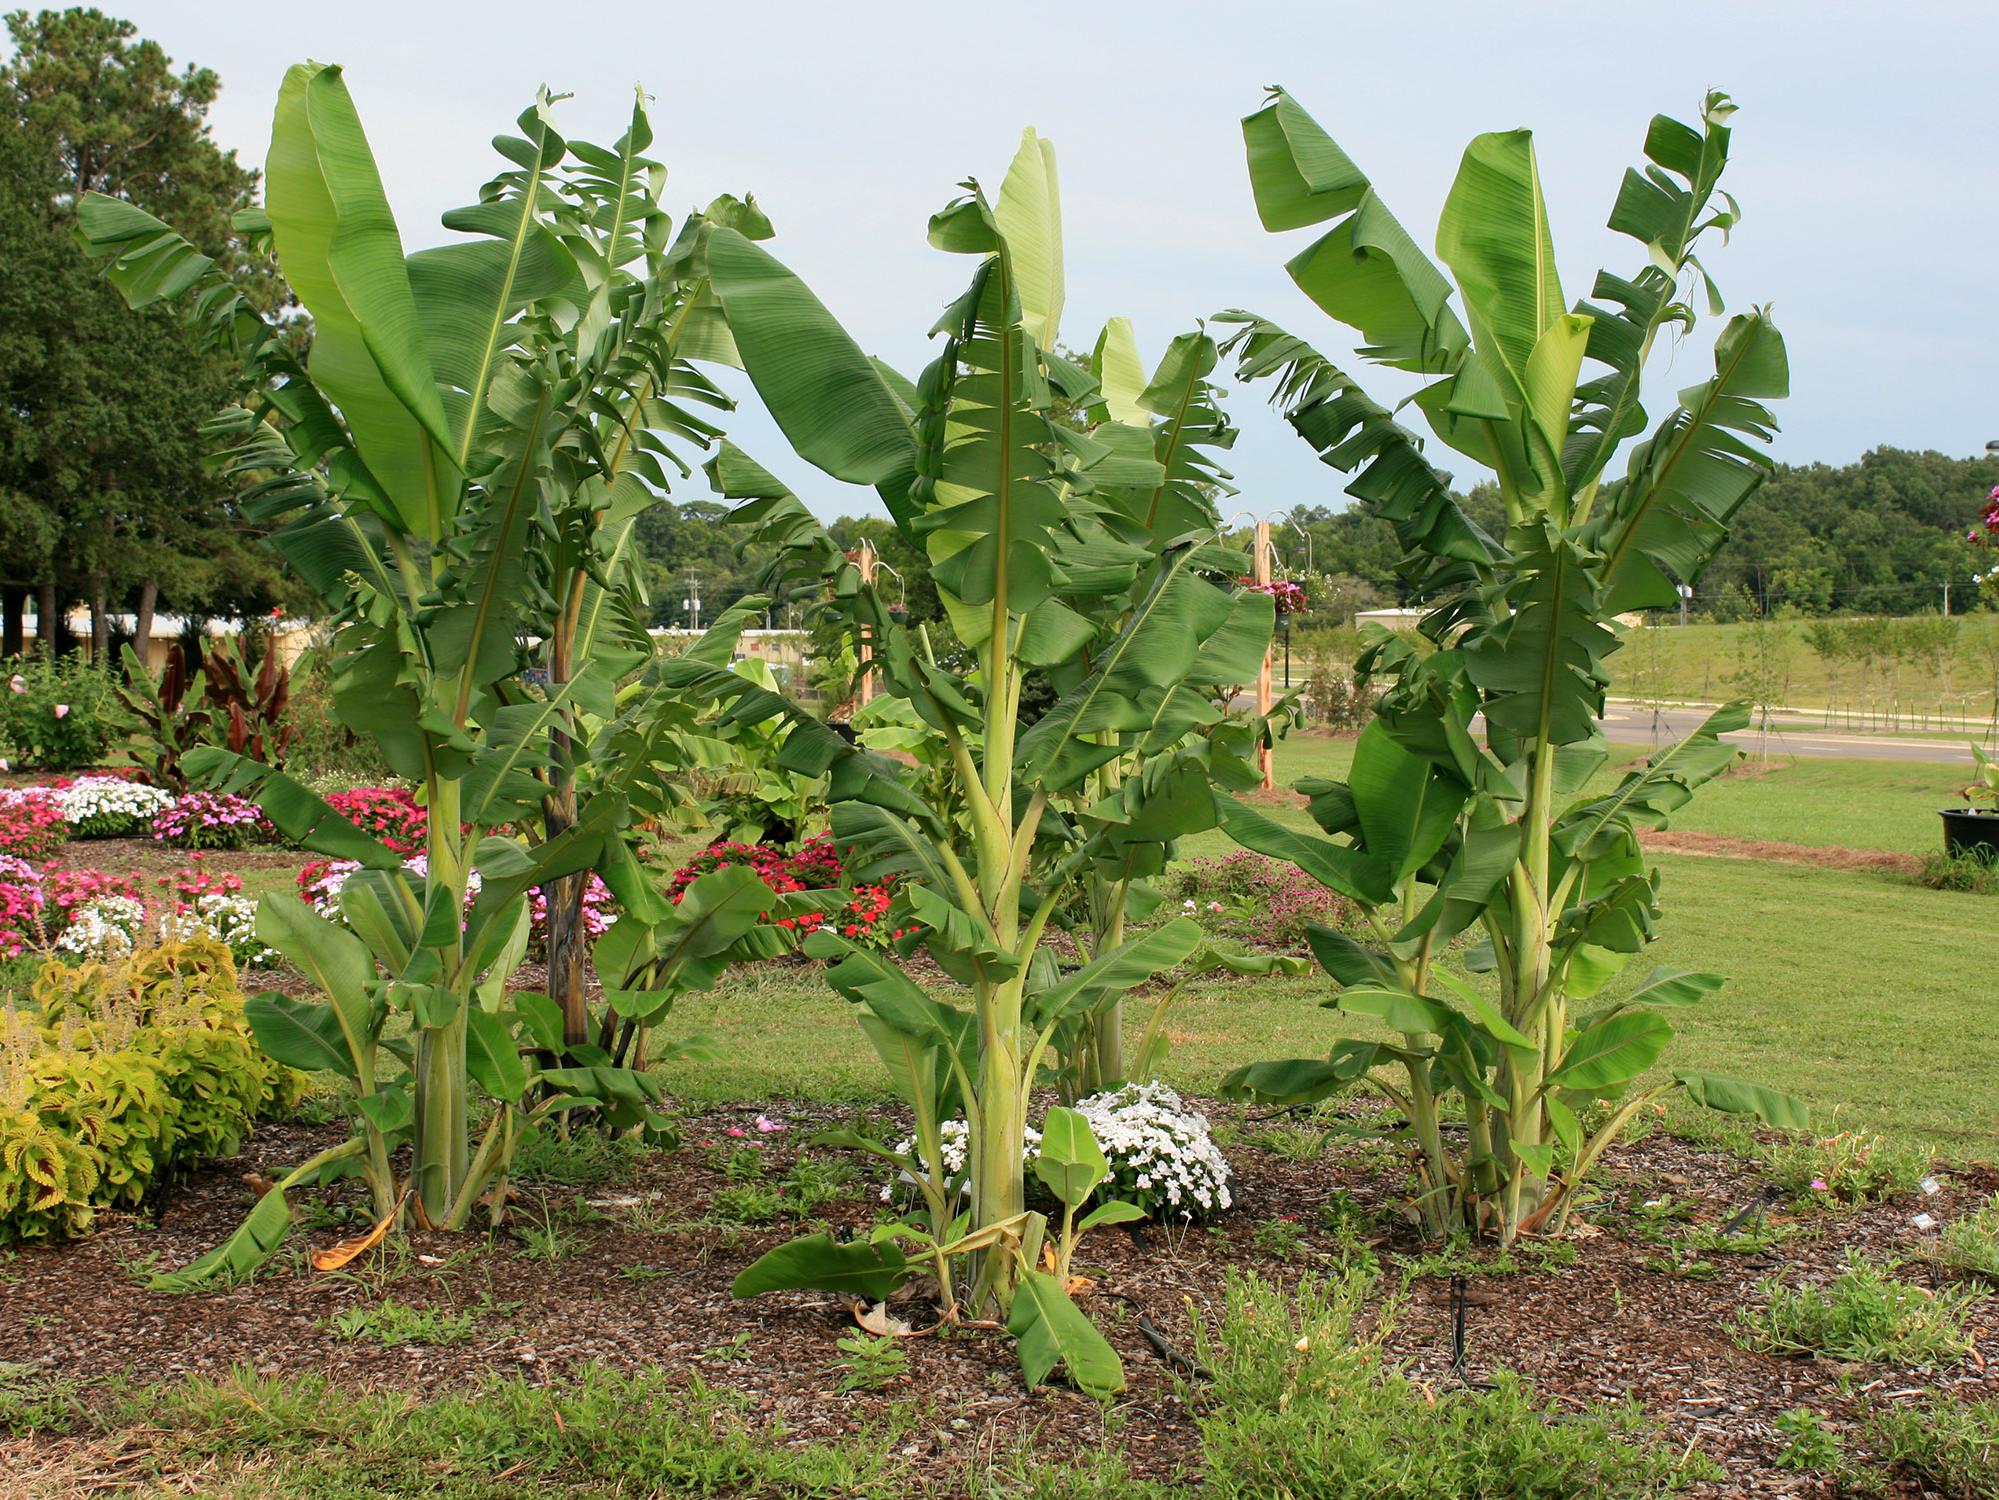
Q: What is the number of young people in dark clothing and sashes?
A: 0